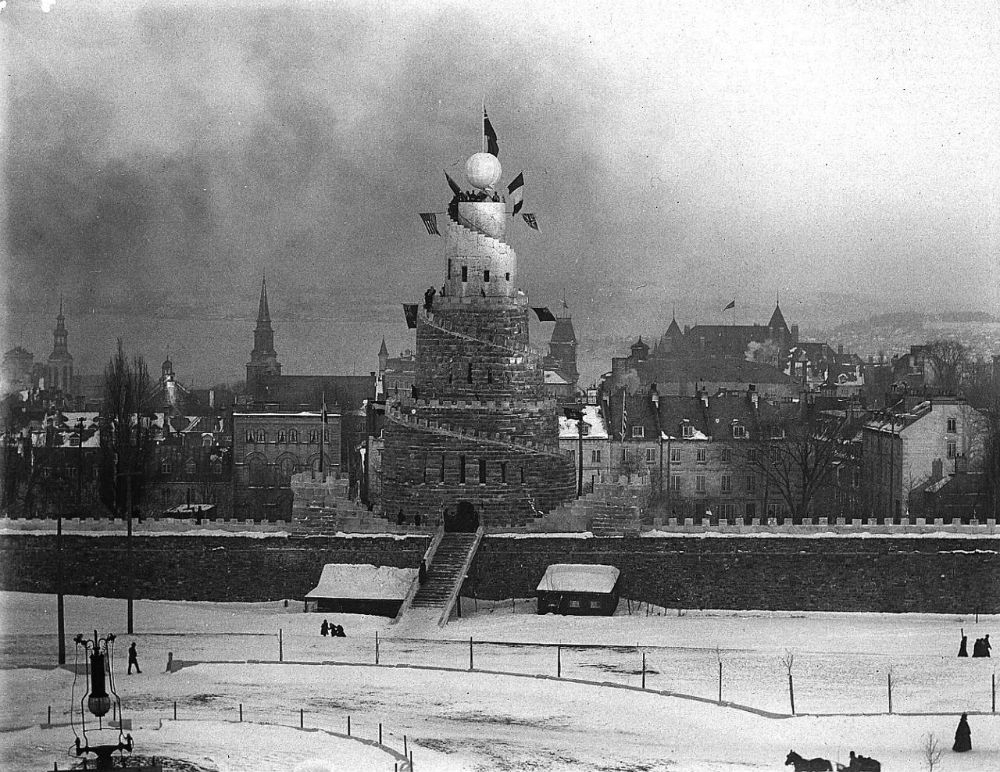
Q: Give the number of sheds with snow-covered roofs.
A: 2